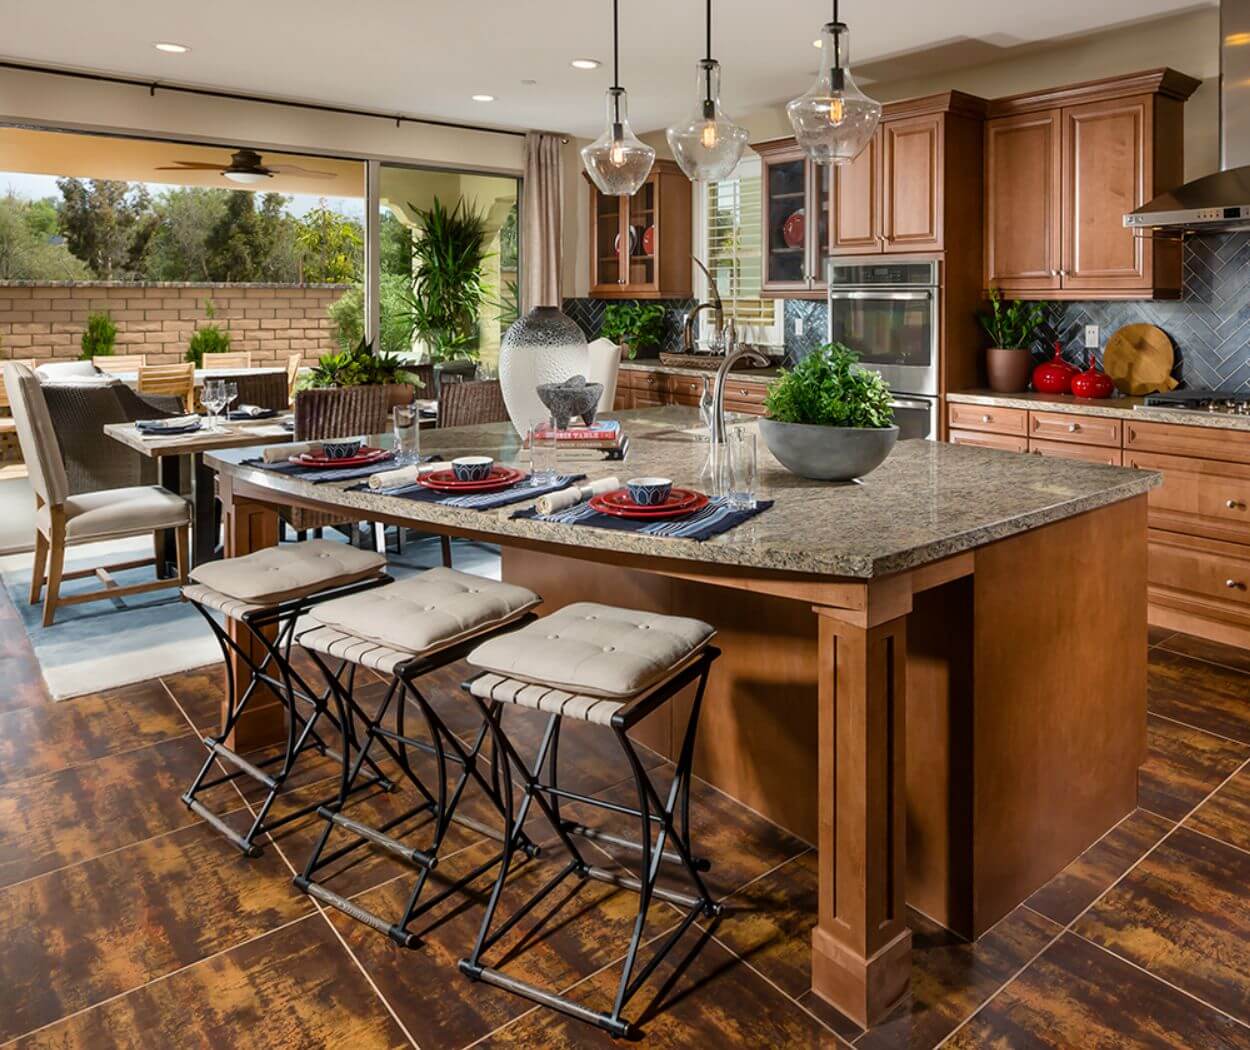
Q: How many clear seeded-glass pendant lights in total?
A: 3